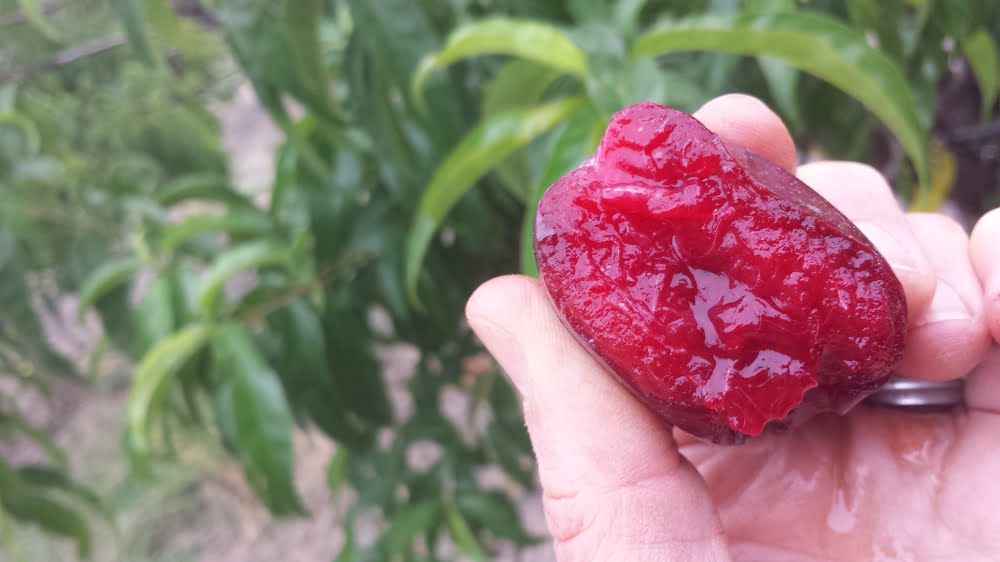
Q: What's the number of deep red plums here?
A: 1